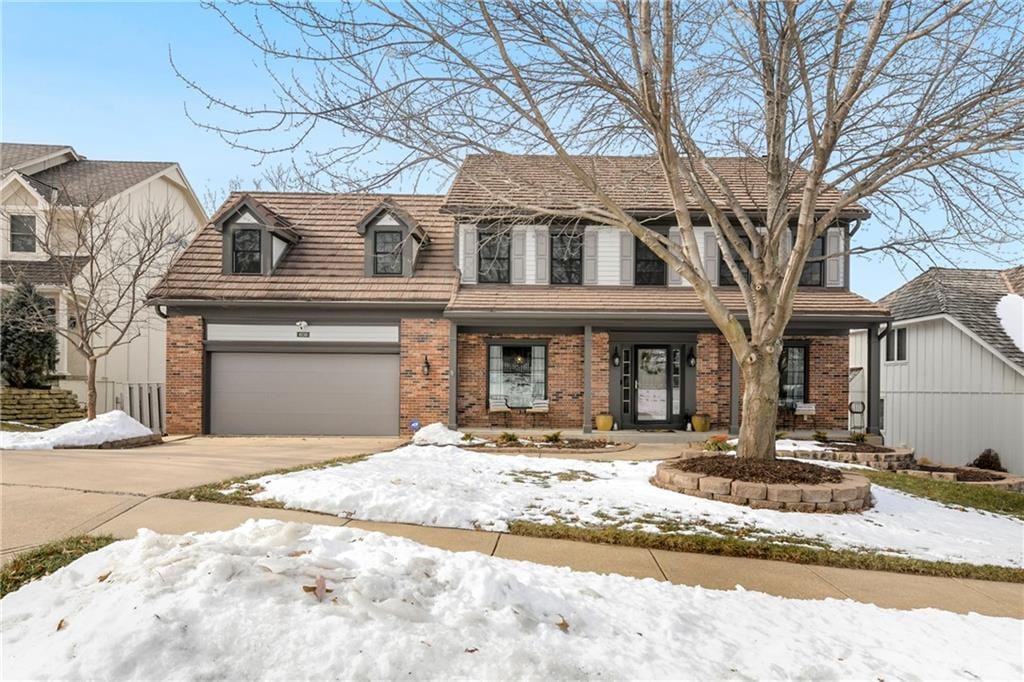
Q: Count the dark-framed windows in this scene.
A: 9